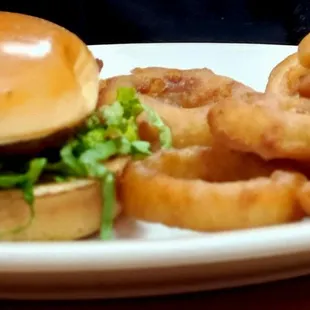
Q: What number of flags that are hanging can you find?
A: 0